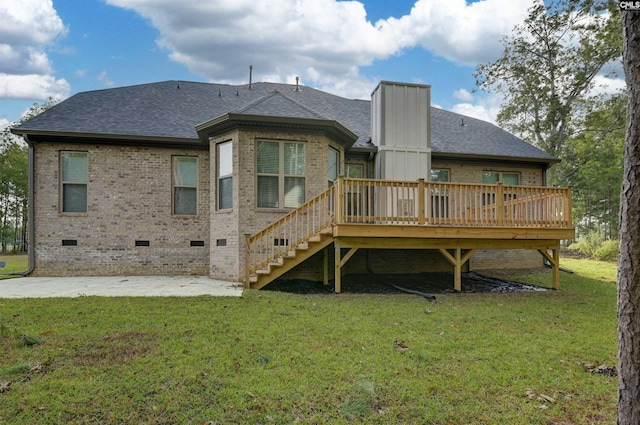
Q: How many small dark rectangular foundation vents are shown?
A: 5